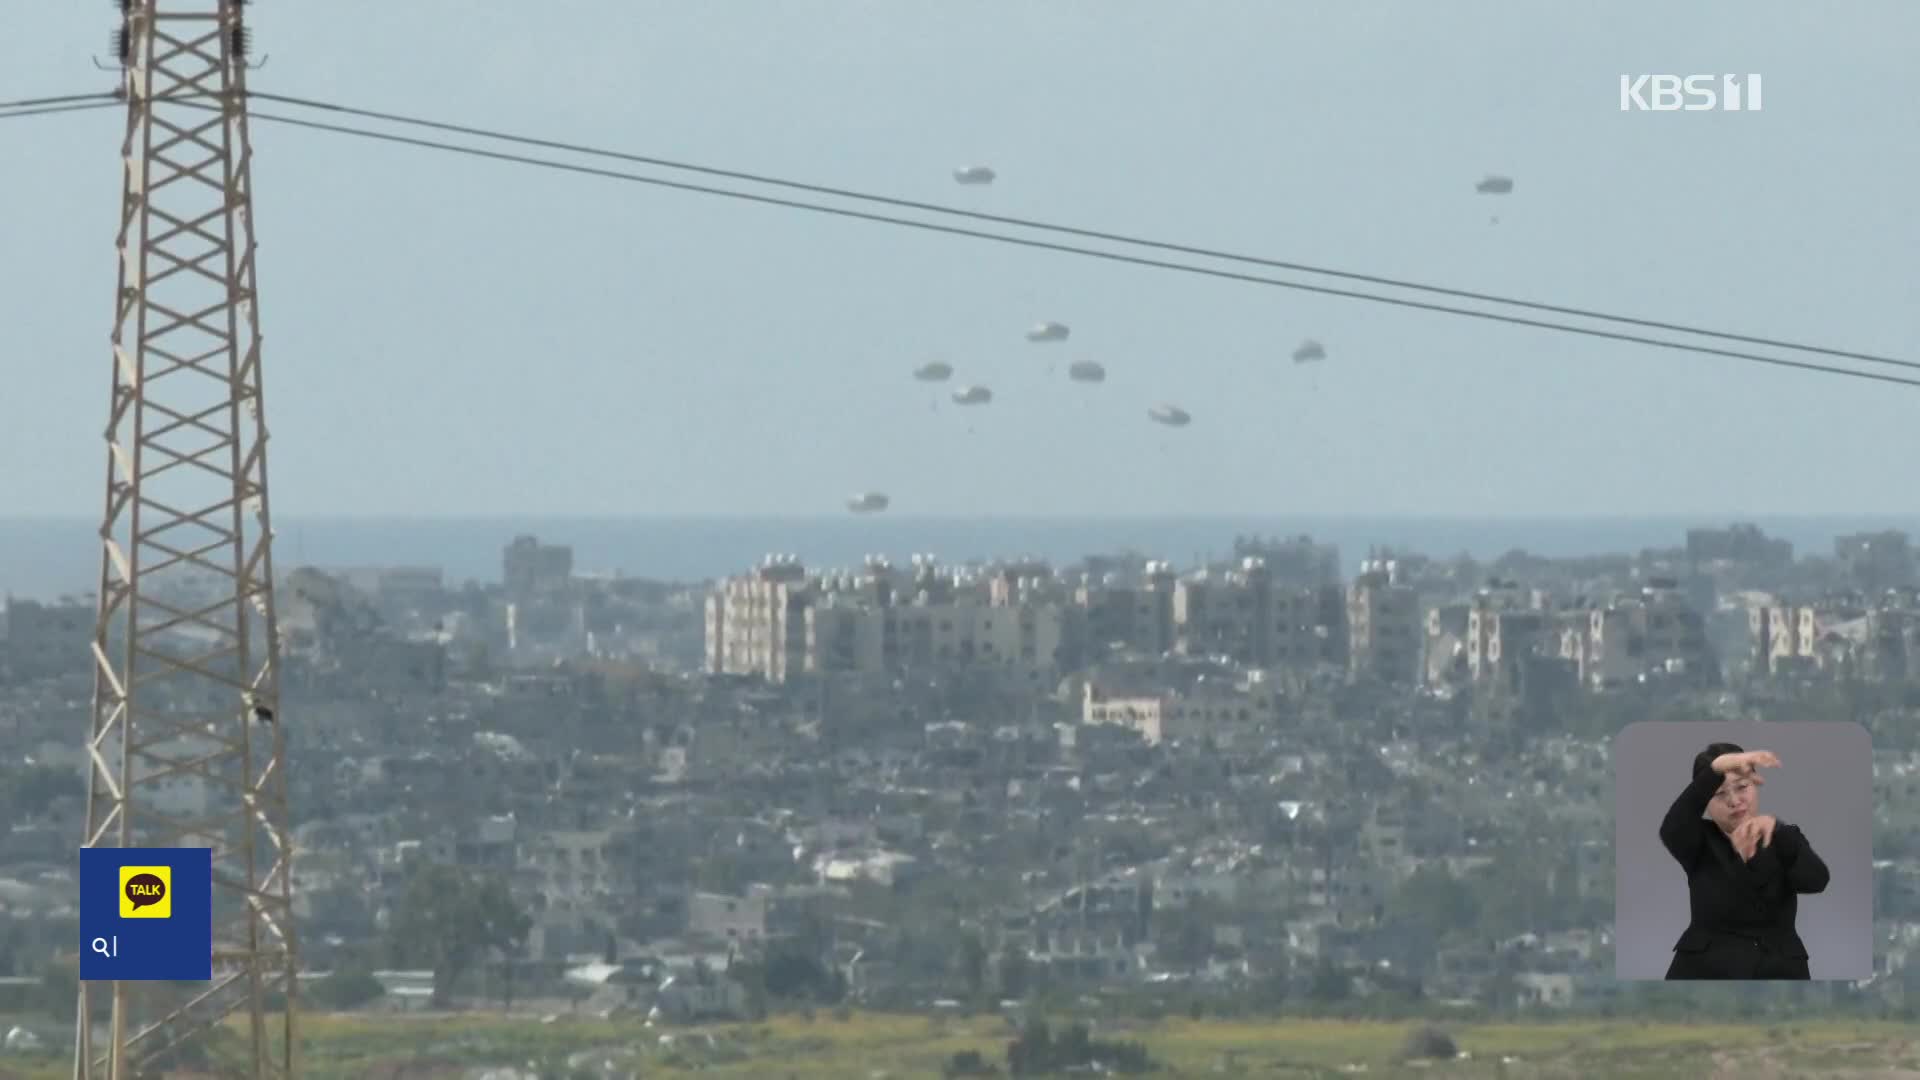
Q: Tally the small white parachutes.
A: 9